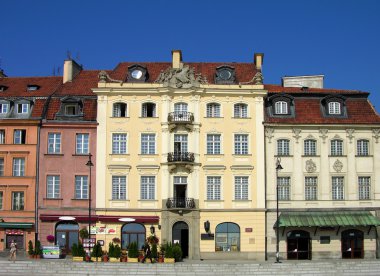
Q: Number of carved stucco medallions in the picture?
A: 2